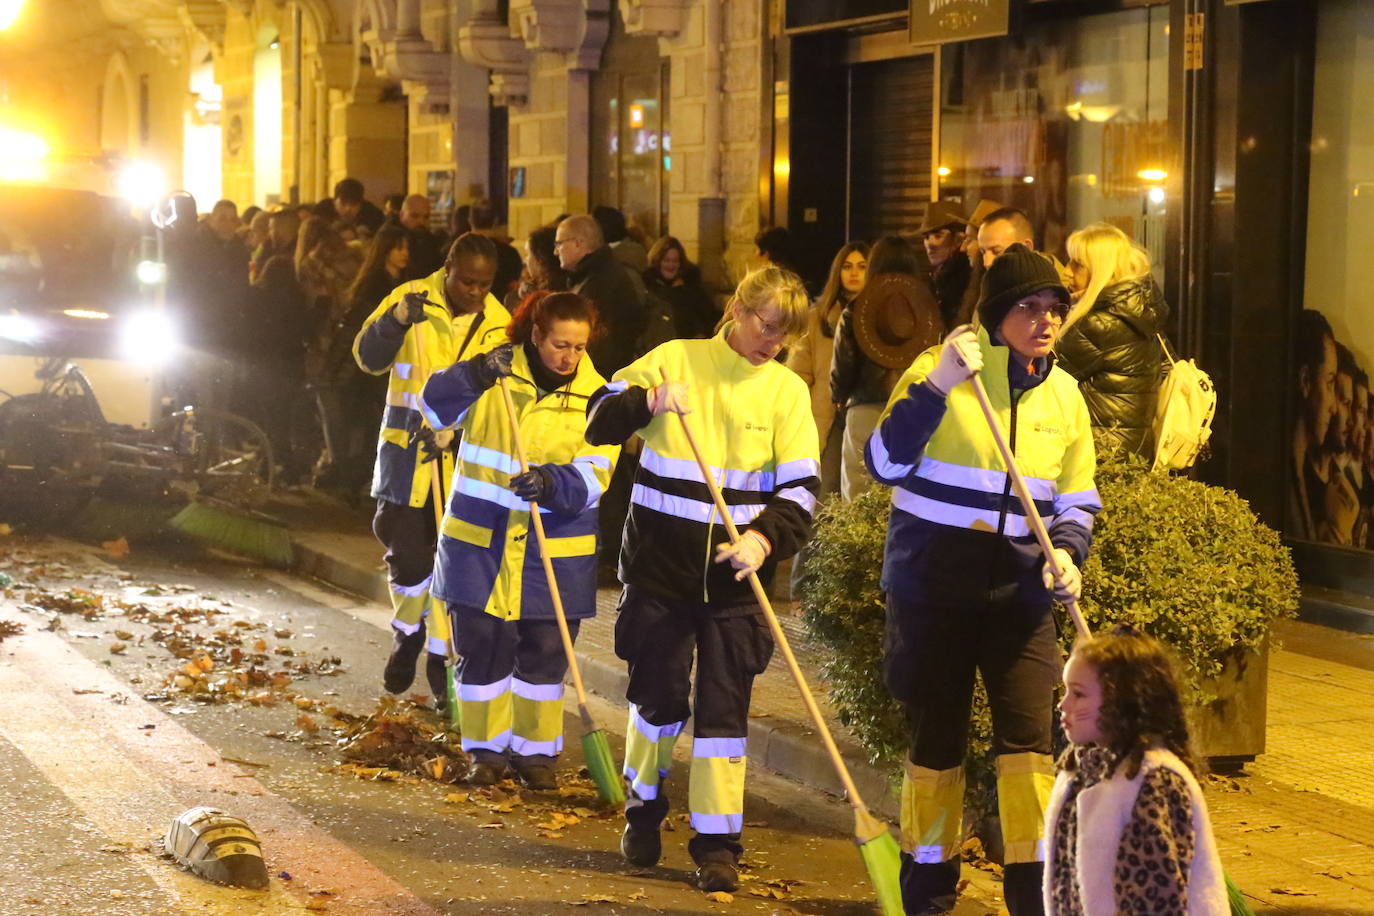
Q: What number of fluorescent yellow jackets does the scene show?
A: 4